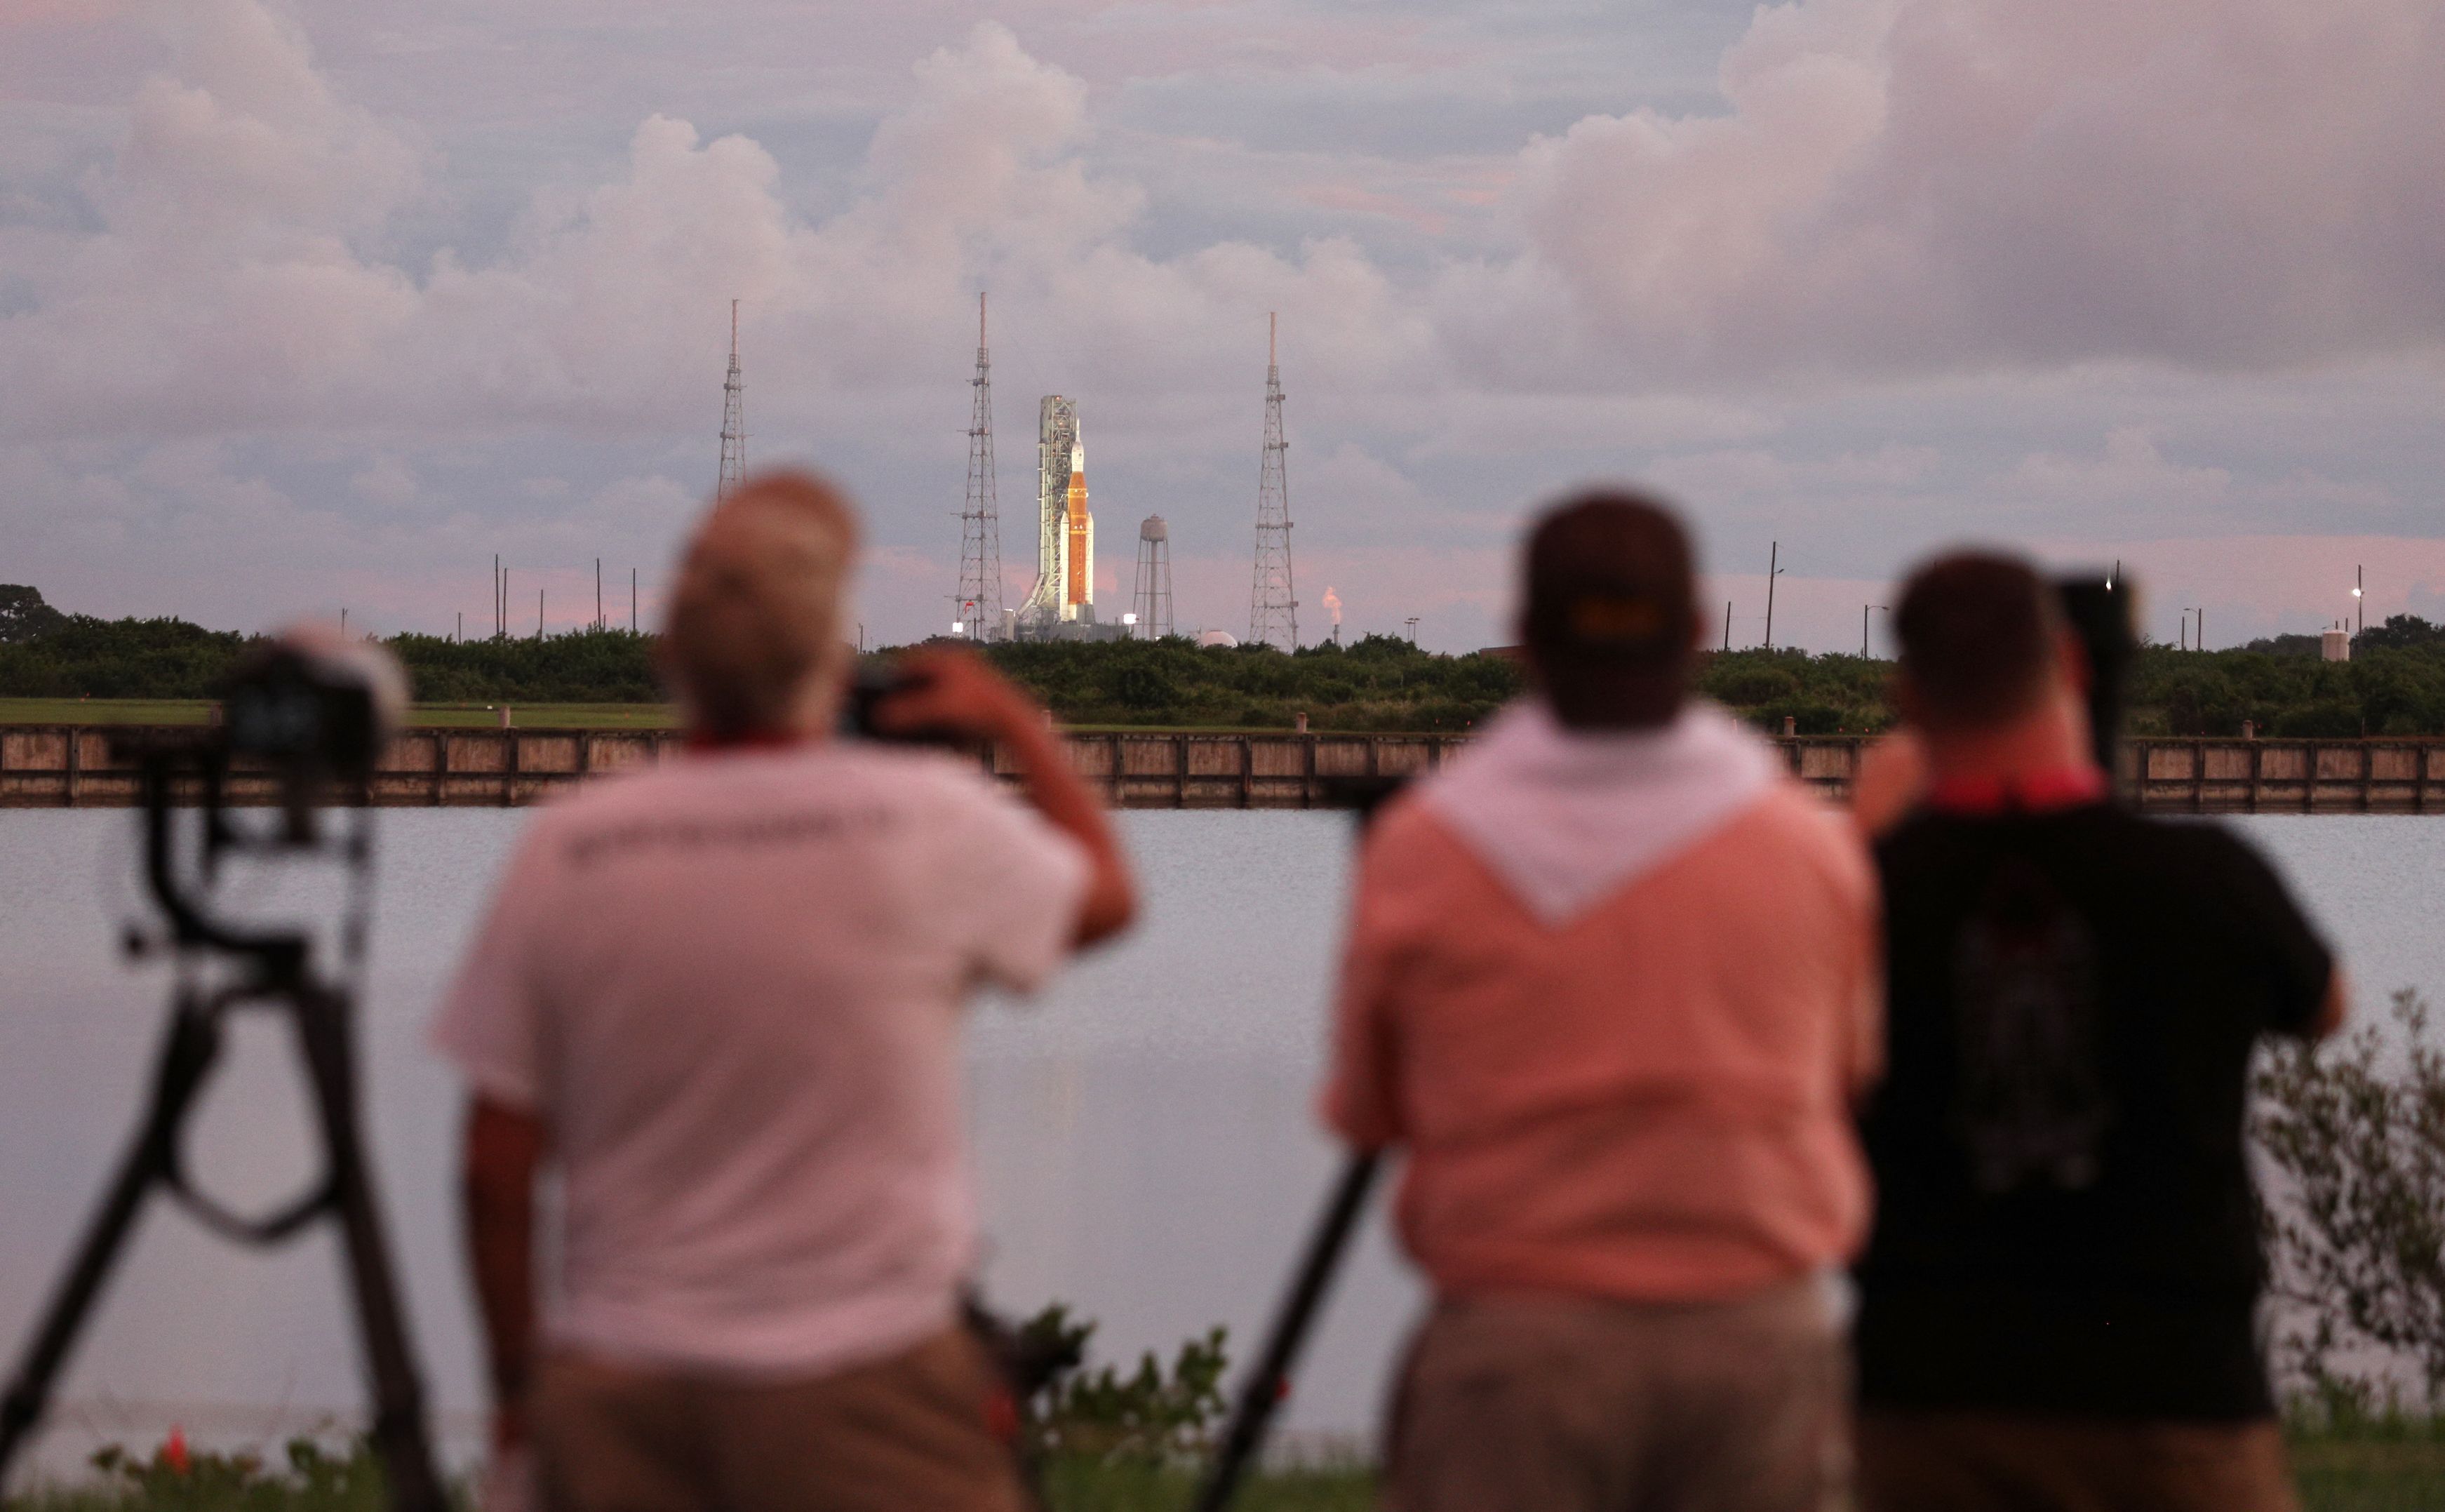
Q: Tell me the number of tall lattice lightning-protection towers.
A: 3